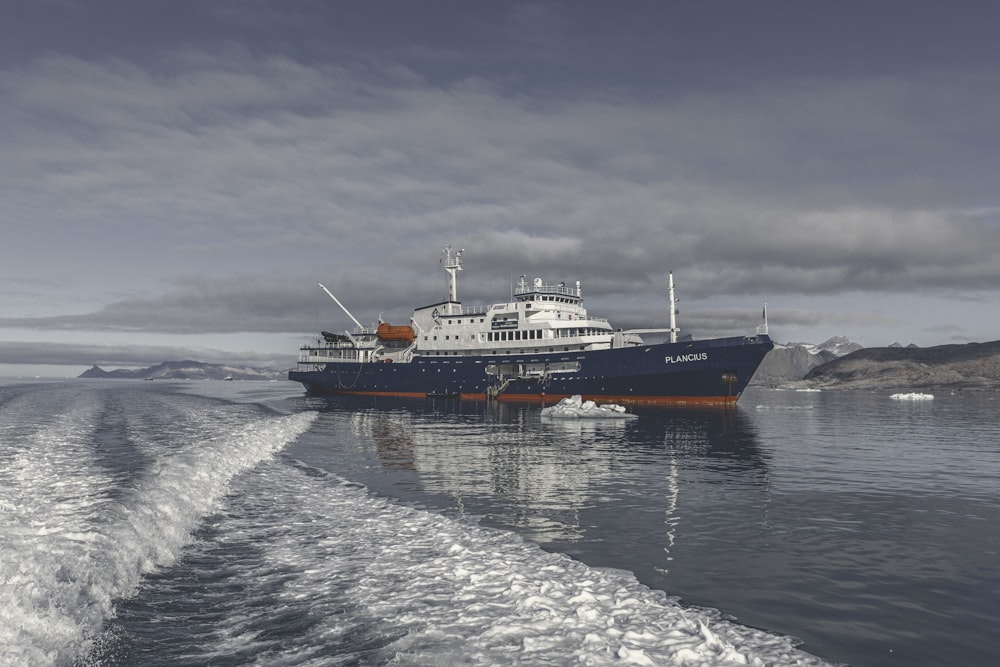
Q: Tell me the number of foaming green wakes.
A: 0